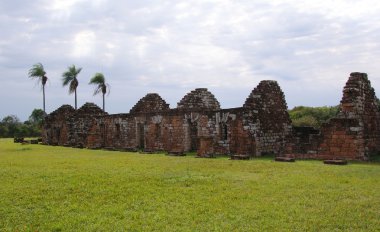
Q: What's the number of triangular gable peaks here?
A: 6